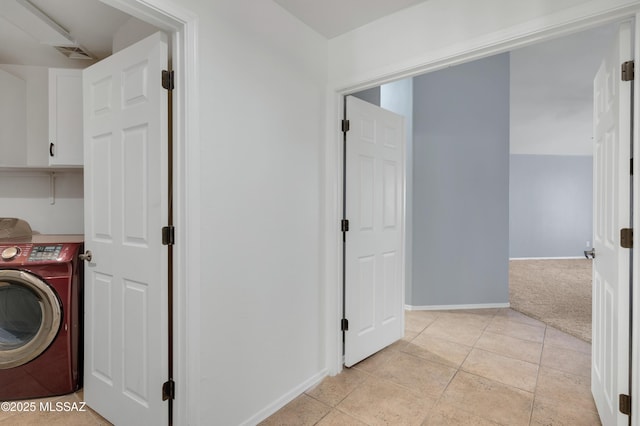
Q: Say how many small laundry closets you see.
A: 1